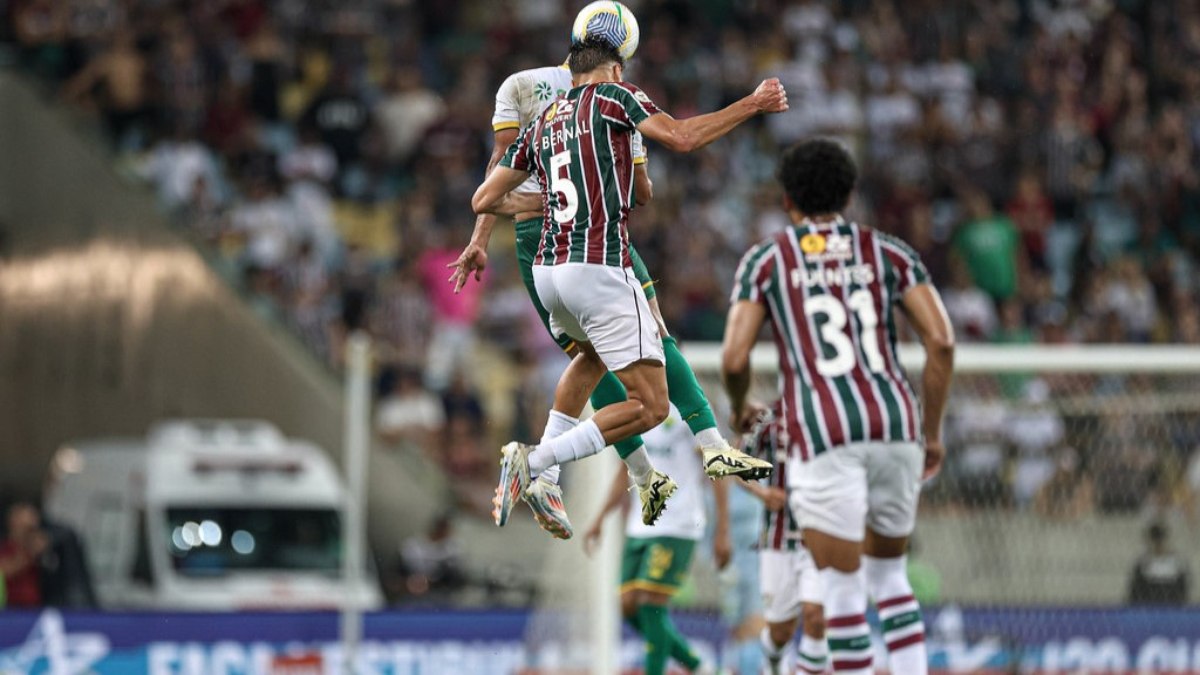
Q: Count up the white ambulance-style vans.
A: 1